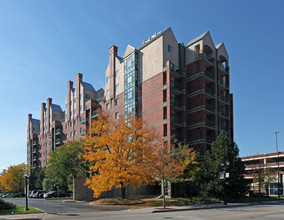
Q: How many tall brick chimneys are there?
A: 6